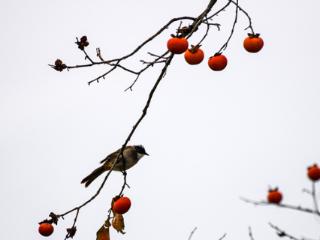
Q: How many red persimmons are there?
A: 8